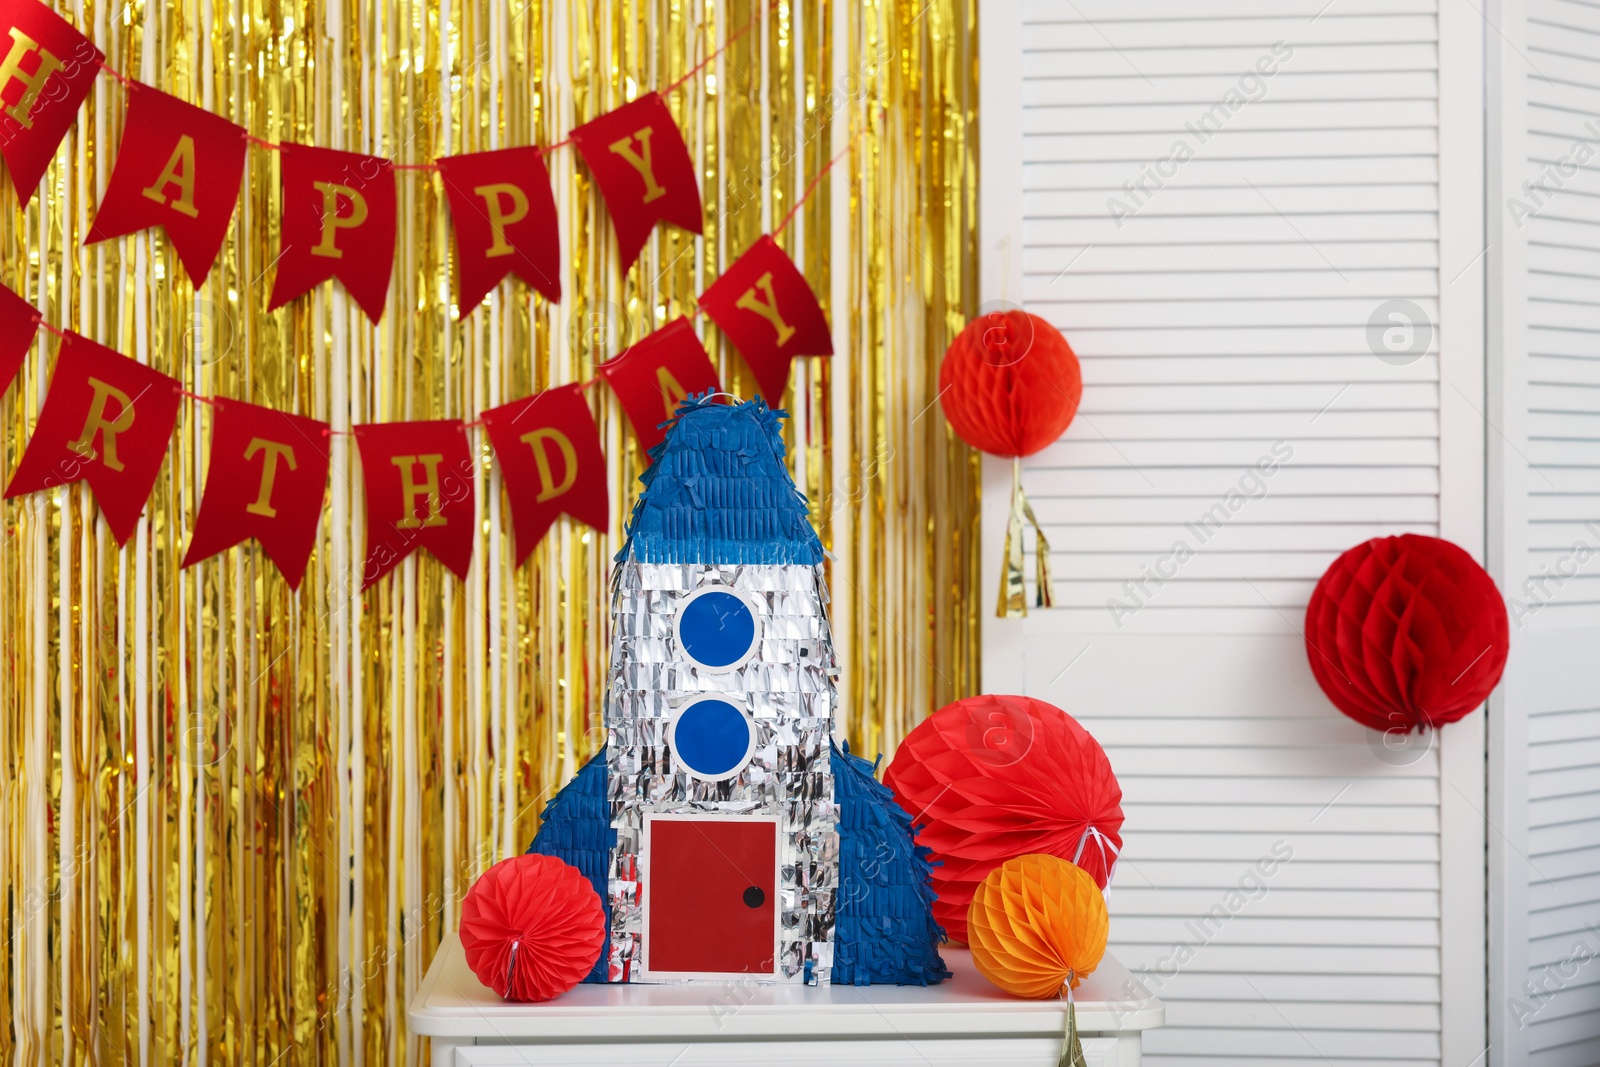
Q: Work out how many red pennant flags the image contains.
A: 12